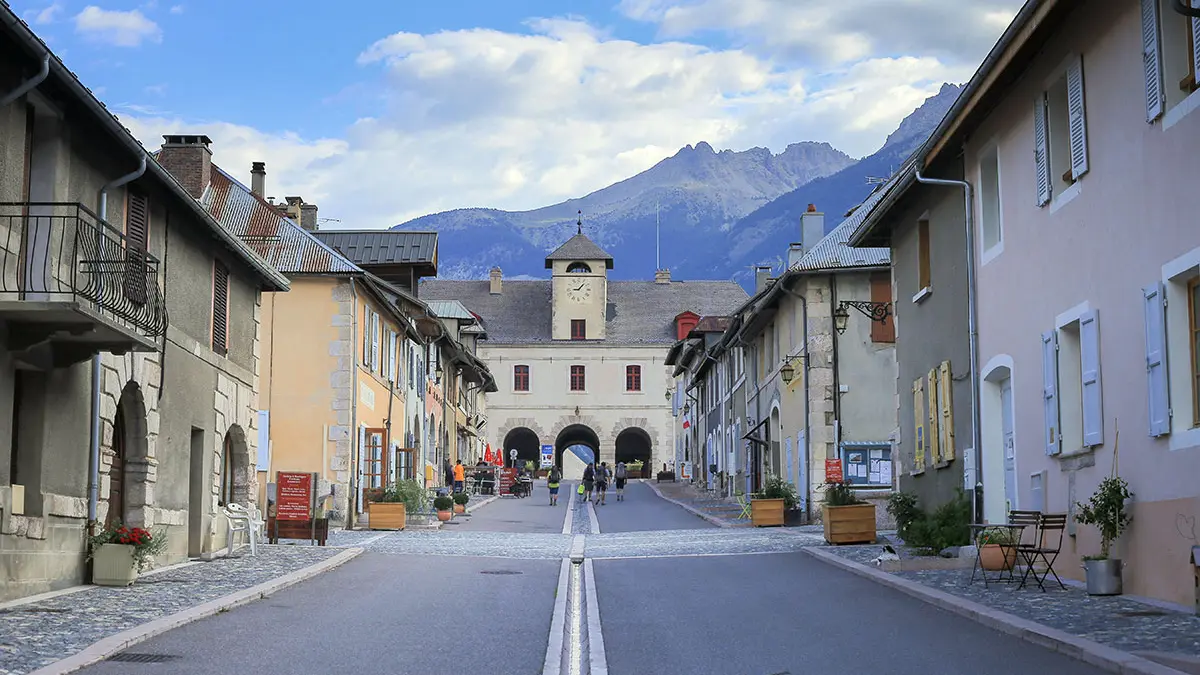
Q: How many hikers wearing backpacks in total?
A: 4